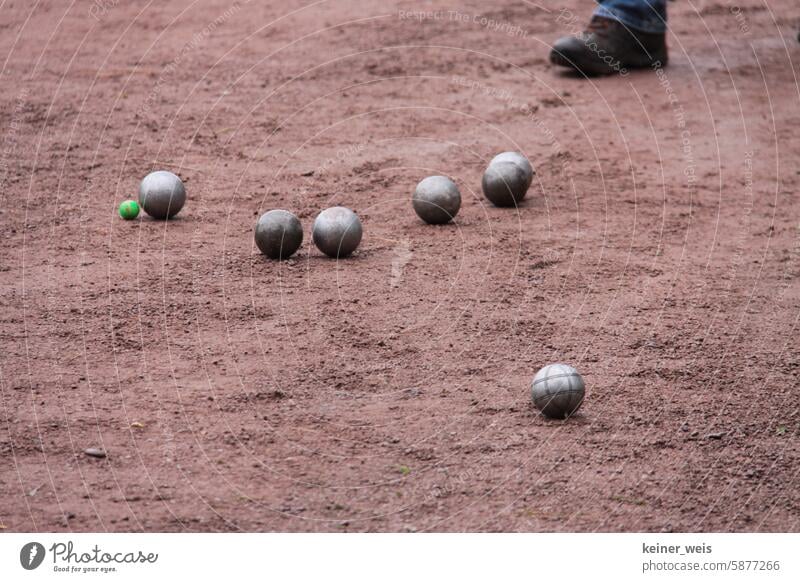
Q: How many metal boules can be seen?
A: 7